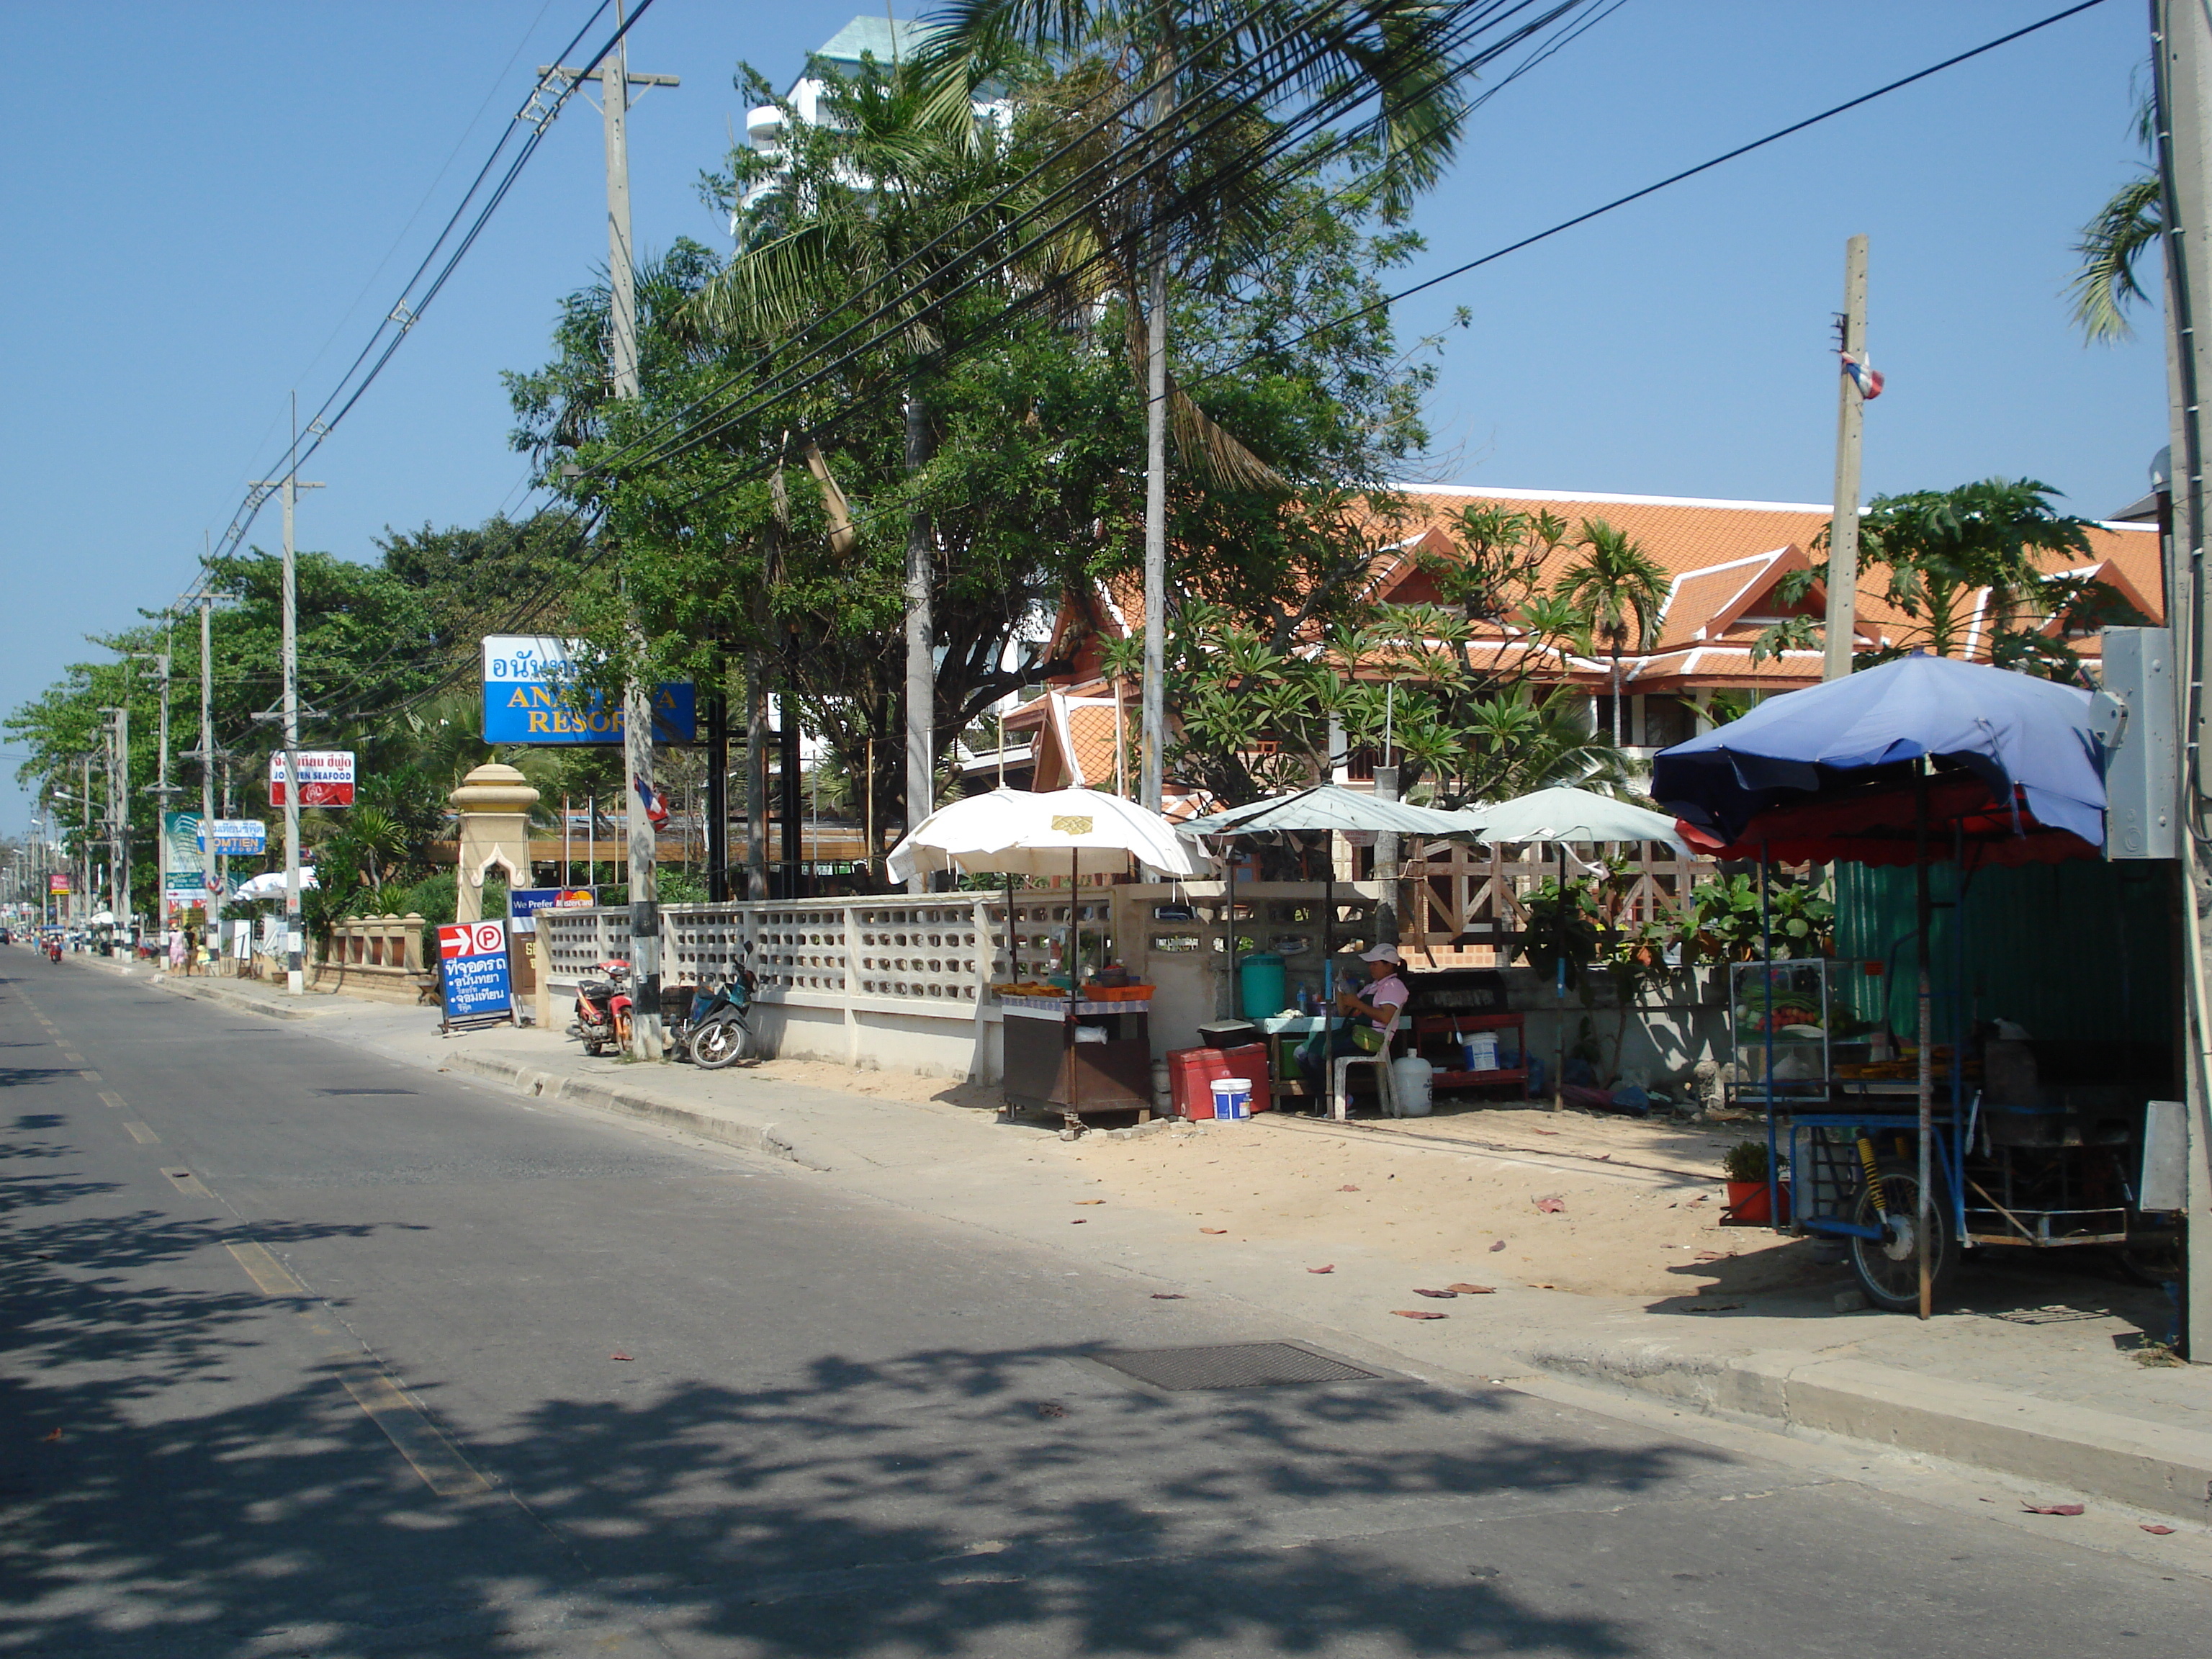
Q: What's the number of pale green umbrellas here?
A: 2